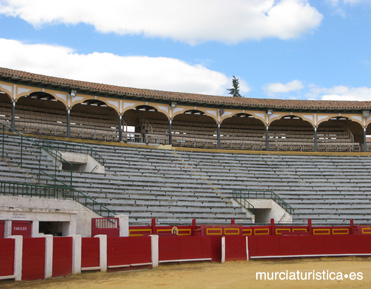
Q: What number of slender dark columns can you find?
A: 8